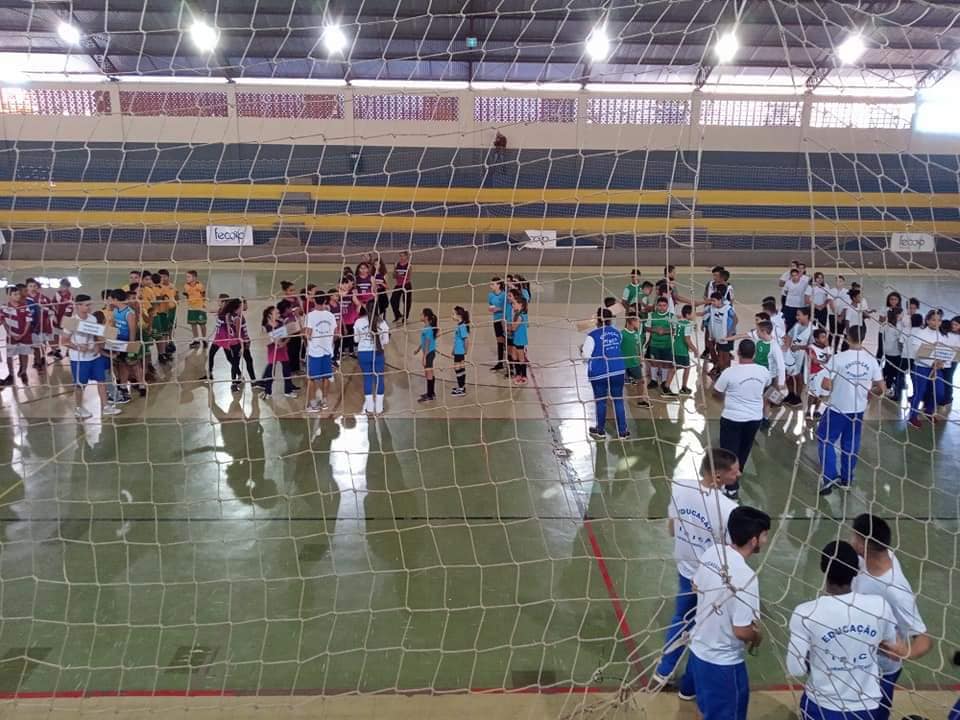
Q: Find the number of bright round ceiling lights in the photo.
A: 6